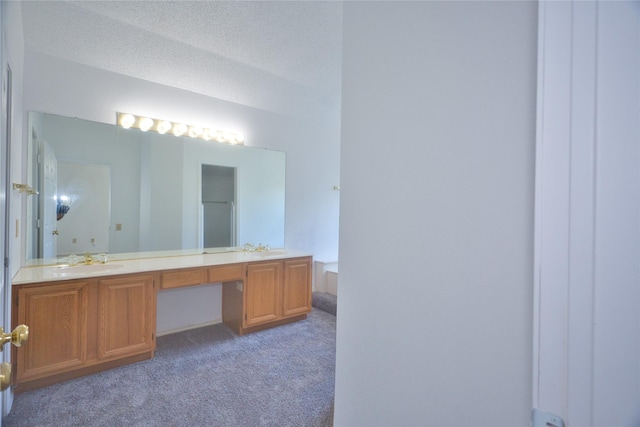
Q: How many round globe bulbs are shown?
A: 8